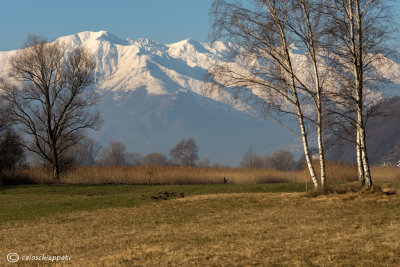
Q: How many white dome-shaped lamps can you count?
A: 0